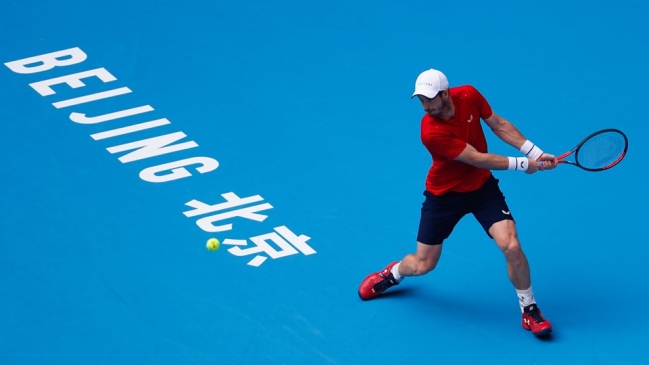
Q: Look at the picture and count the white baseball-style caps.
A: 1